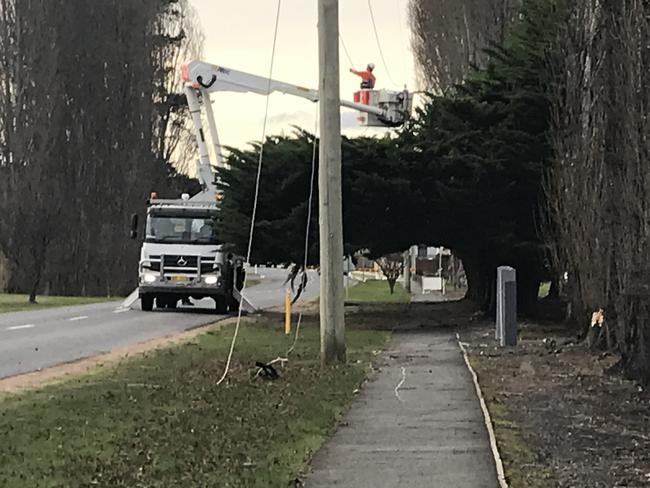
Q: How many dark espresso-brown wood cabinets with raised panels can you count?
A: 0